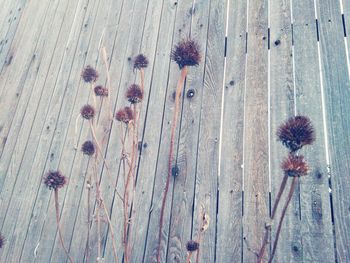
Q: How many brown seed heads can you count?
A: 13